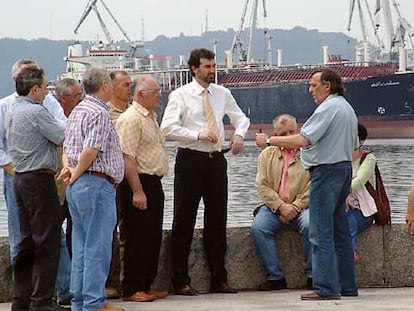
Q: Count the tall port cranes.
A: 4